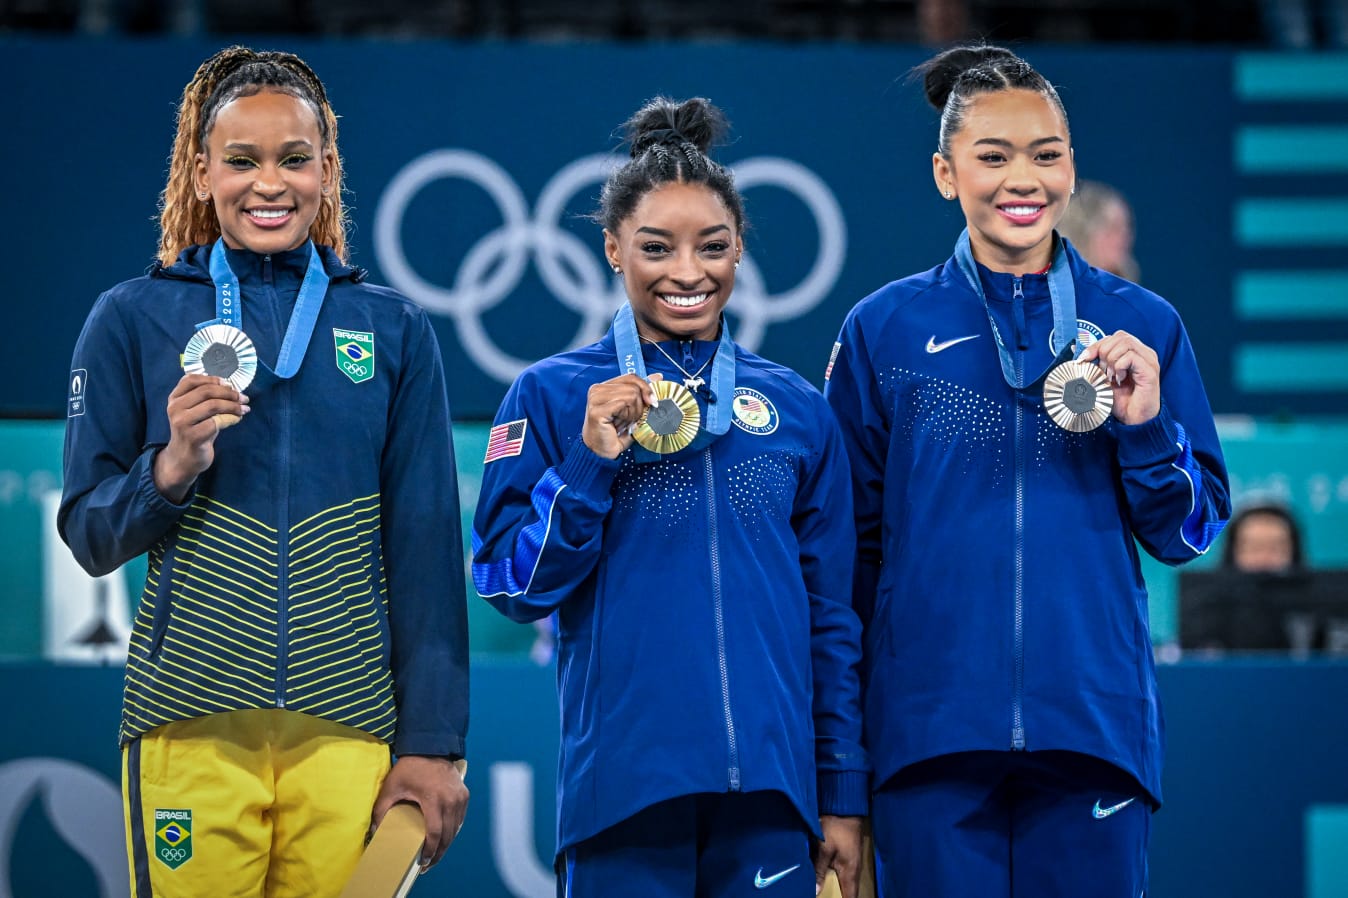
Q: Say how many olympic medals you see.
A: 3